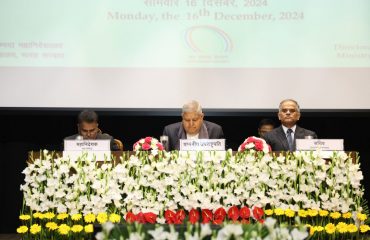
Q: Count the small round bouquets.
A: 2